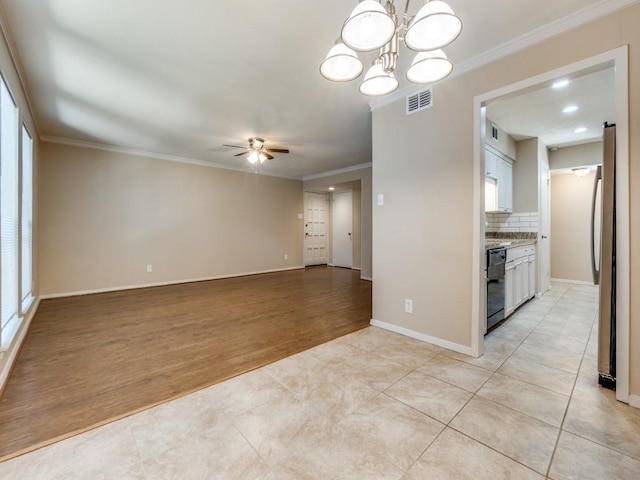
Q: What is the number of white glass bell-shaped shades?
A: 5